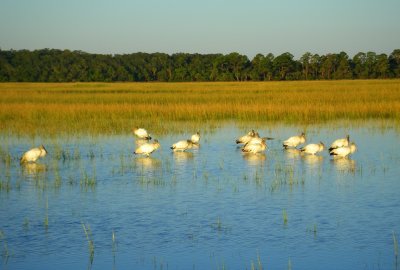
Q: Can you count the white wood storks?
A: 12